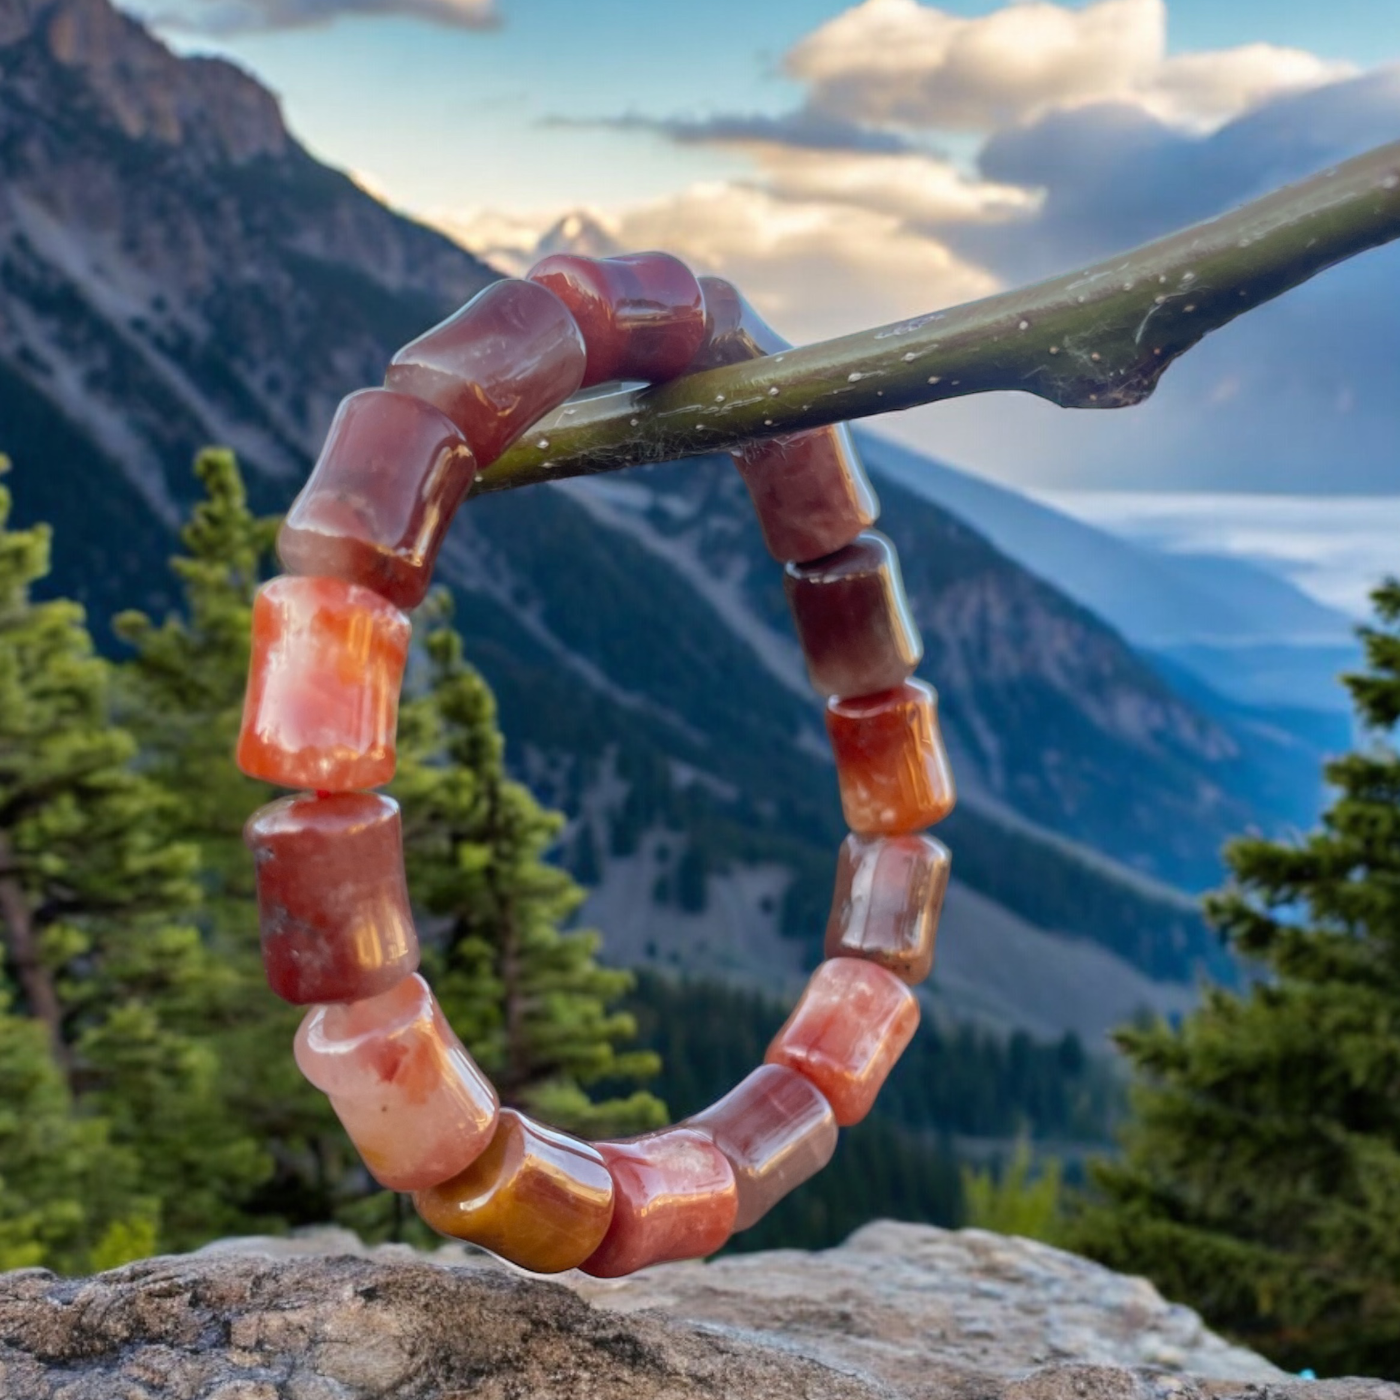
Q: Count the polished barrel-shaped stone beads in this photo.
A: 15